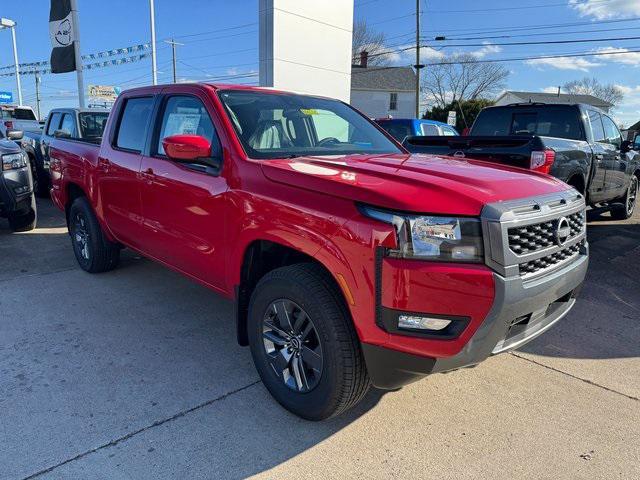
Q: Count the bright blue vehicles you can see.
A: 1